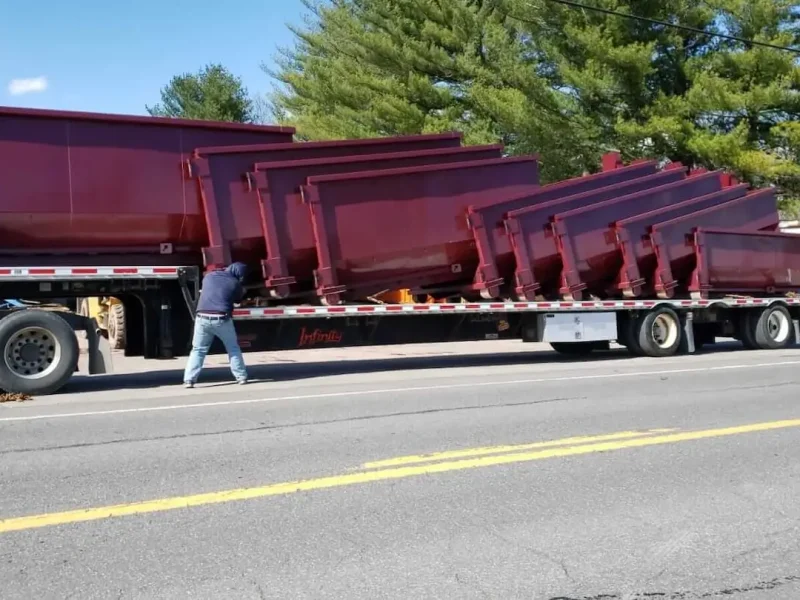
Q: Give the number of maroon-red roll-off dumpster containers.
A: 10